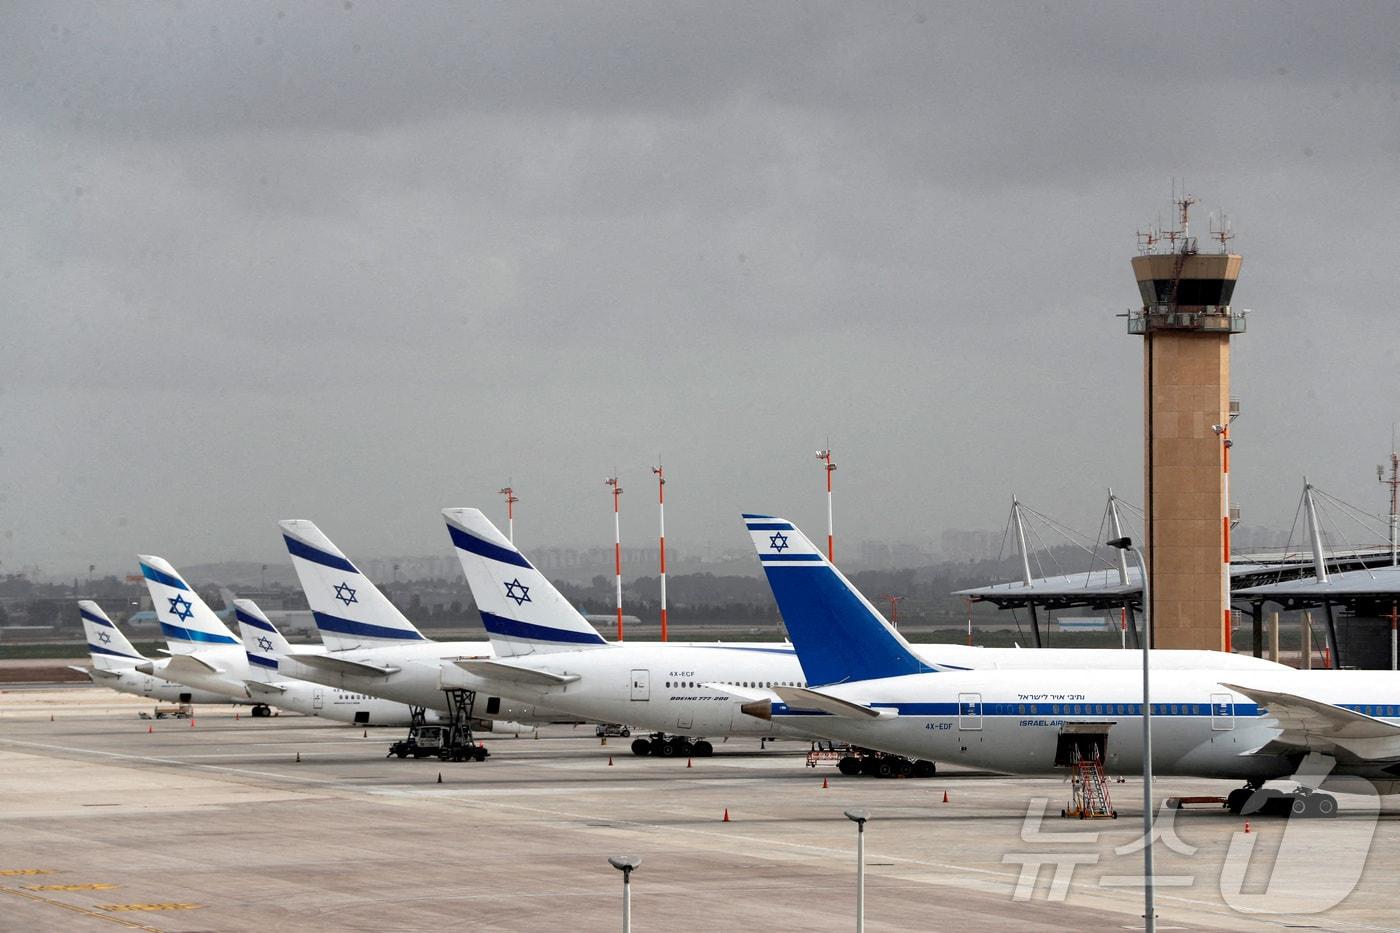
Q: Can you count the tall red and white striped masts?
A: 5